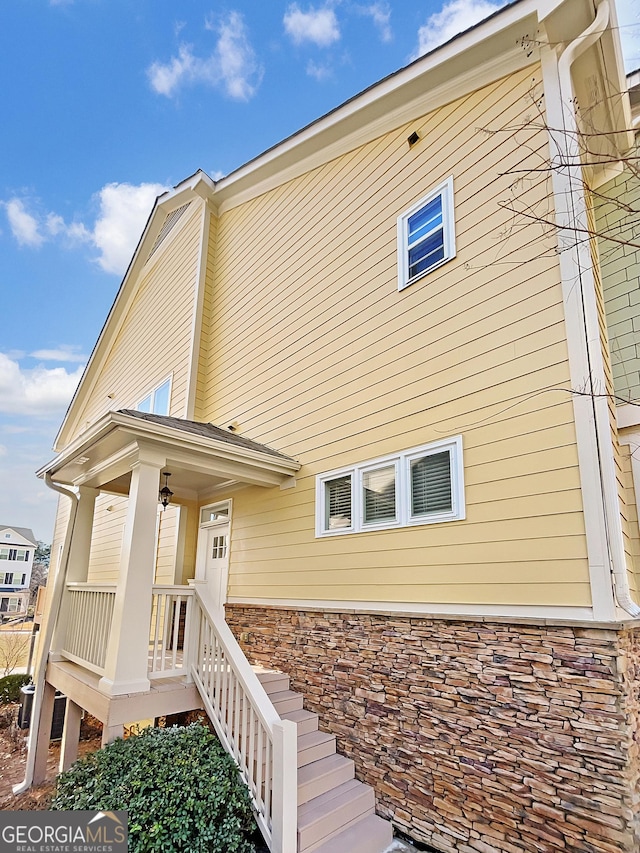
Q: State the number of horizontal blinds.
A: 3